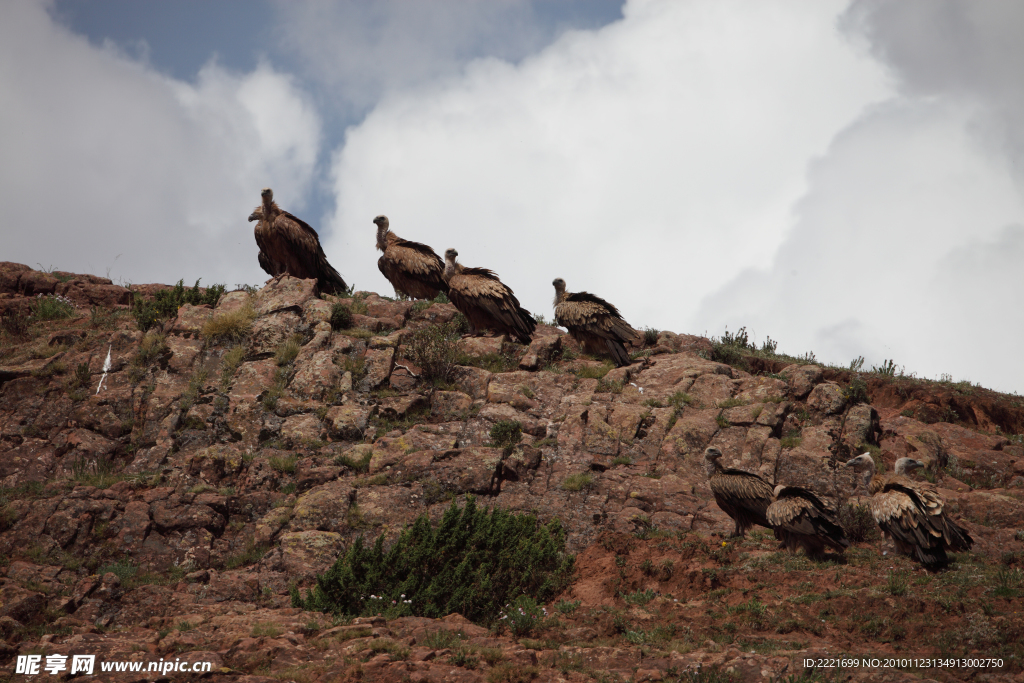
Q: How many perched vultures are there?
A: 9